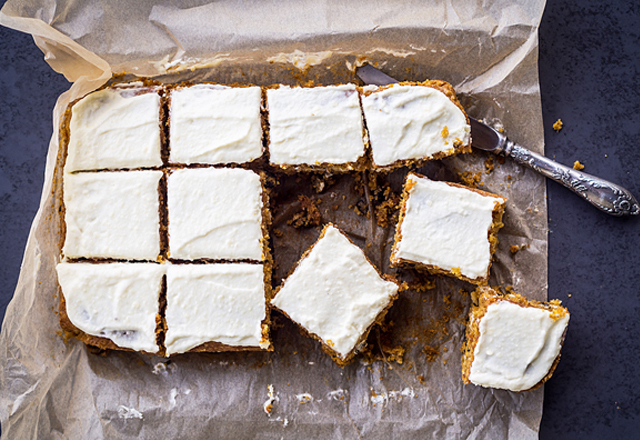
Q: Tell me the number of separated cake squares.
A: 3